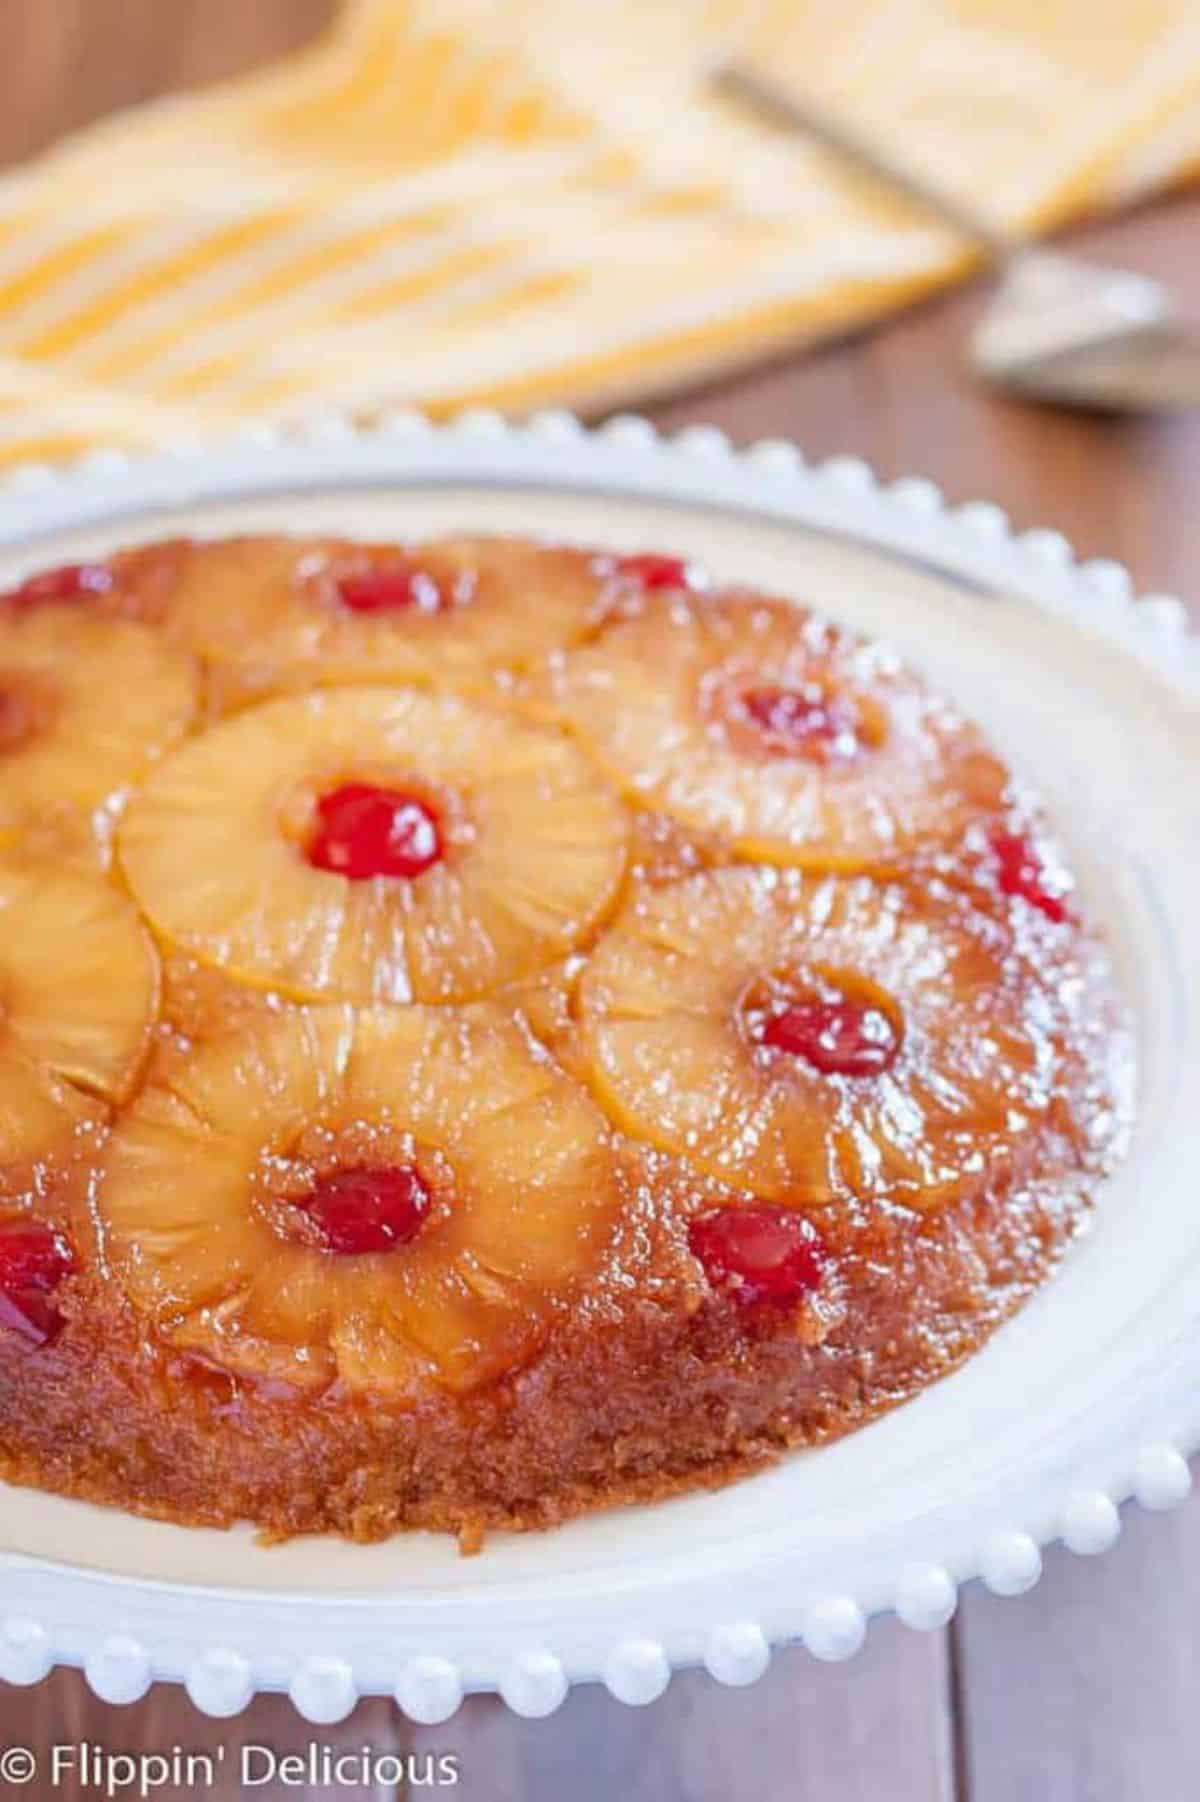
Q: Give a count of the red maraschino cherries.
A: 11